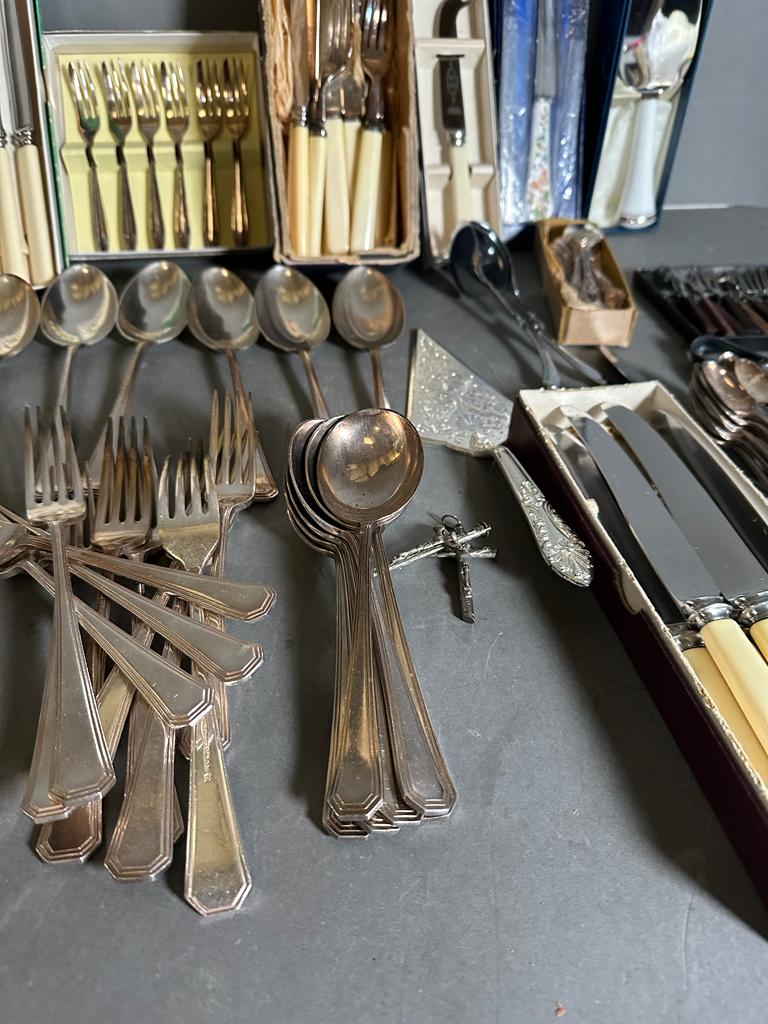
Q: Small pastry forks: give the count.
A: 6